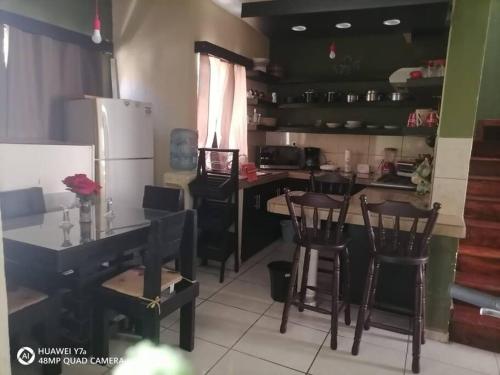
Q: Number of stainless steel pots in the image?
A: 5